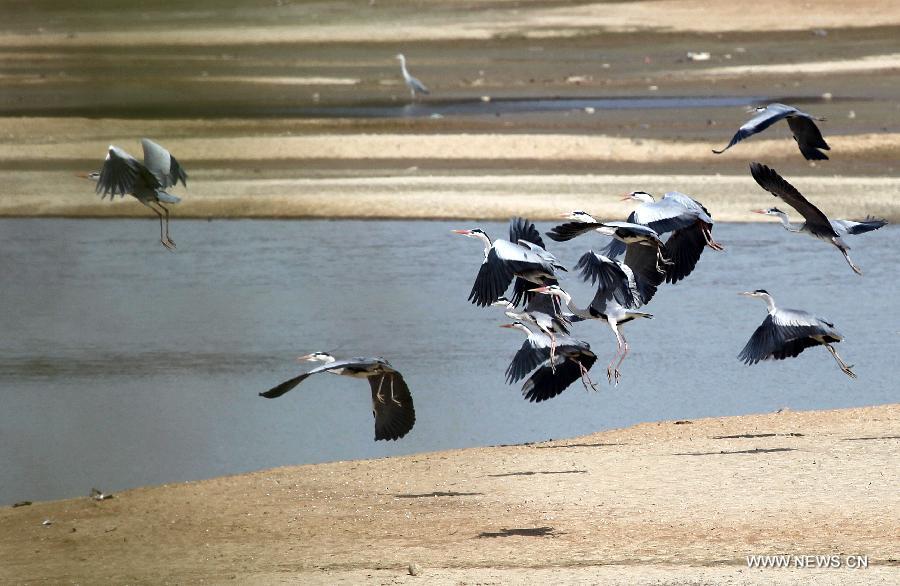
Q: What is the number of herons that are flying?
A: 11